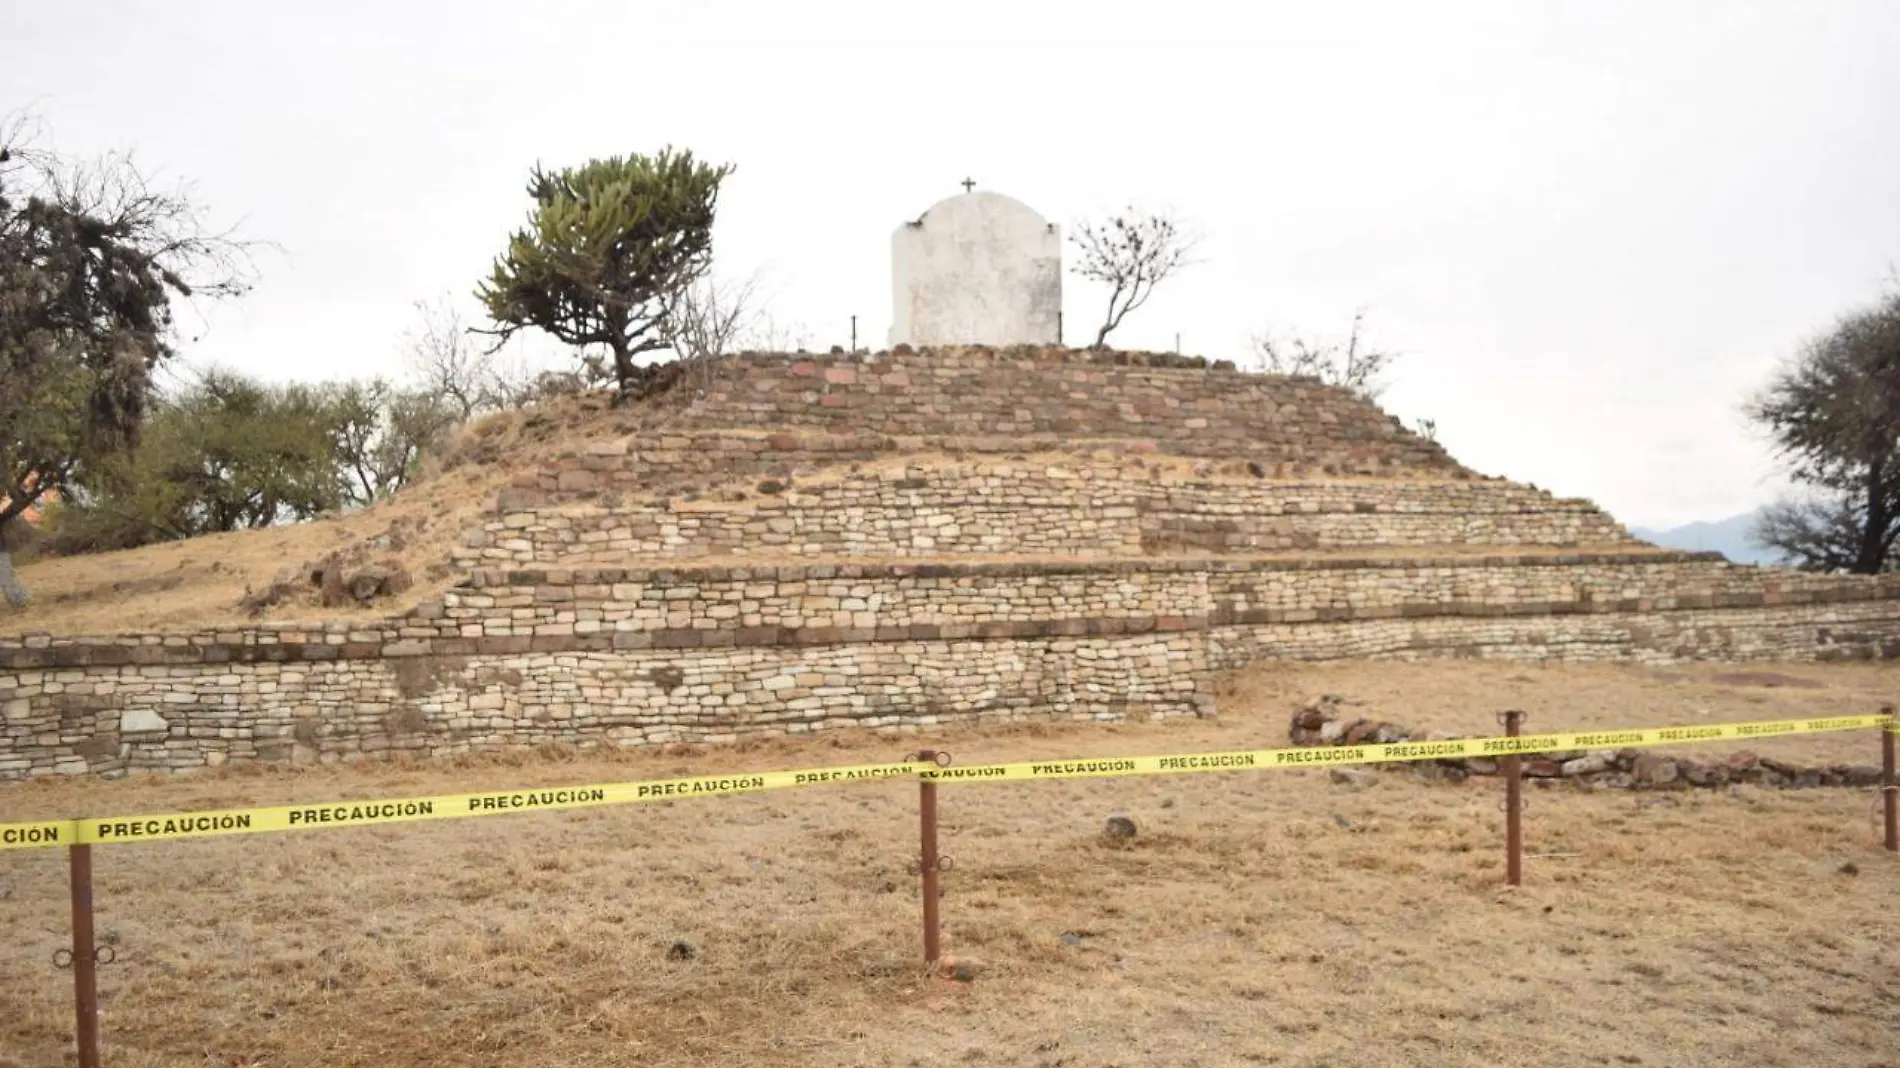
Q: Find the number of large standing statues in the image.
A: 0